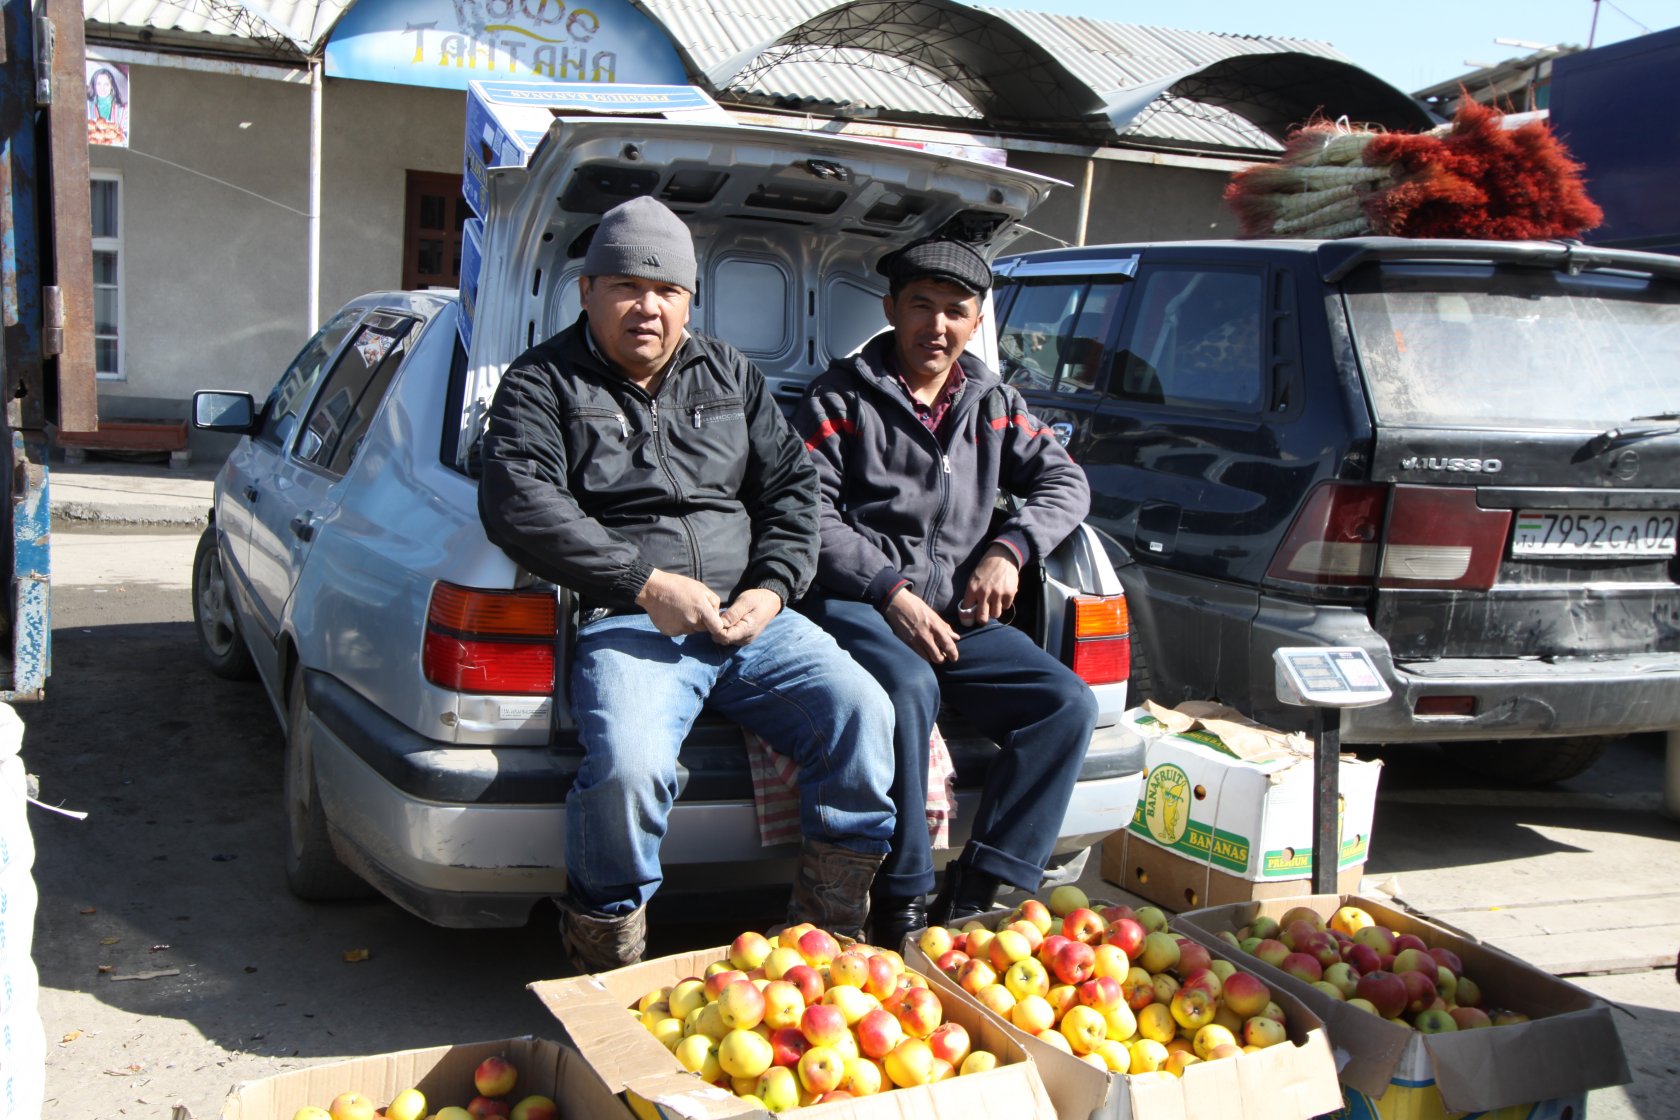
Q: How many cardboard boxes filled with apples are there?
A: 4